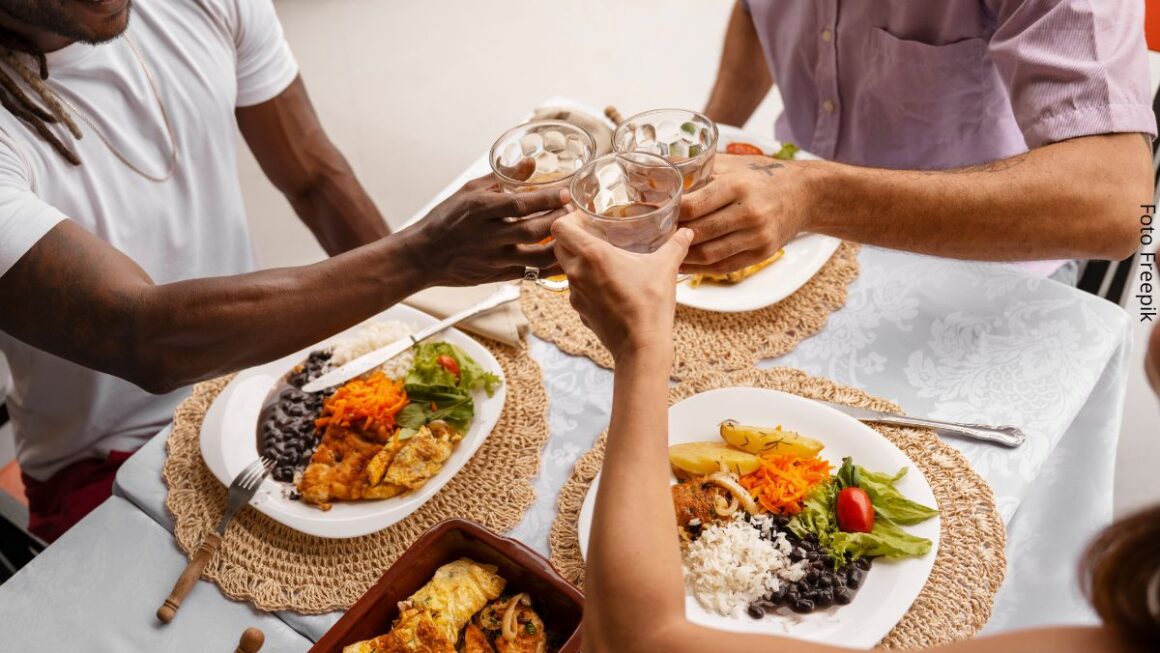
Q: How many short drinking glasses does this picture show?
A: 3